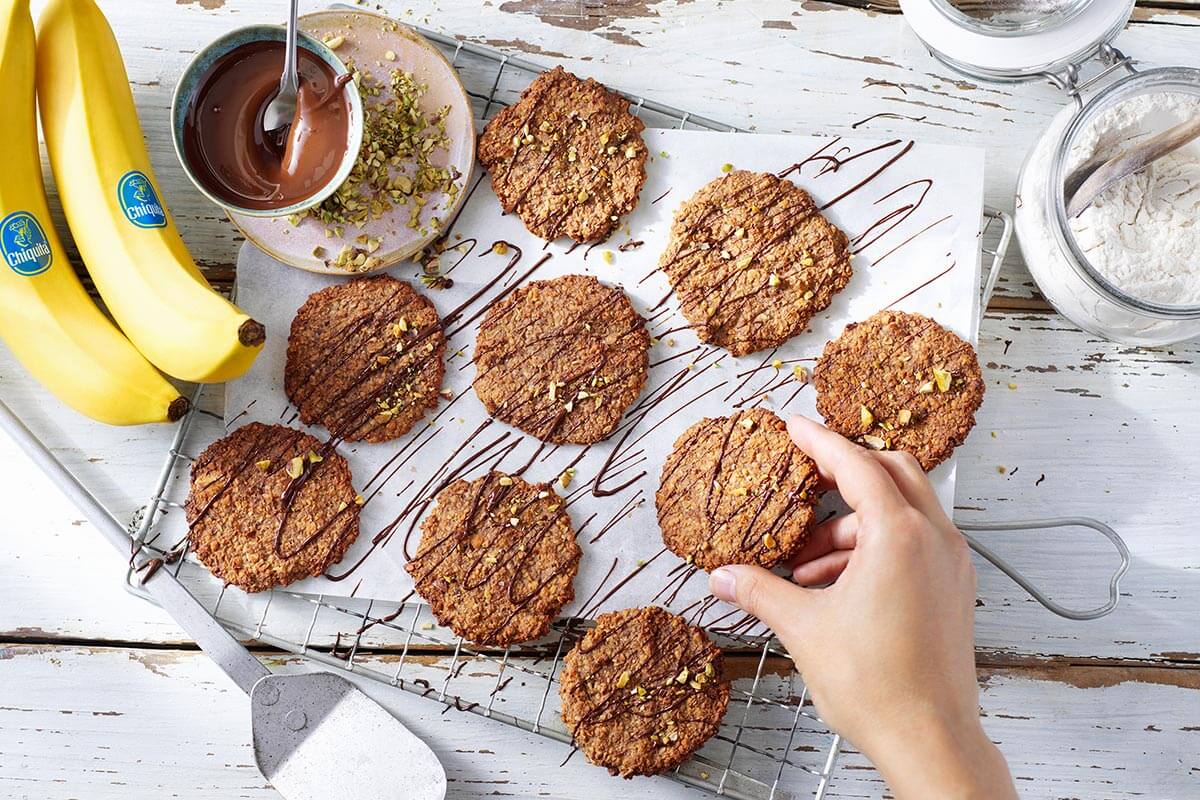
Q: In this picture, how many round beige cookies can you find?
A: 9